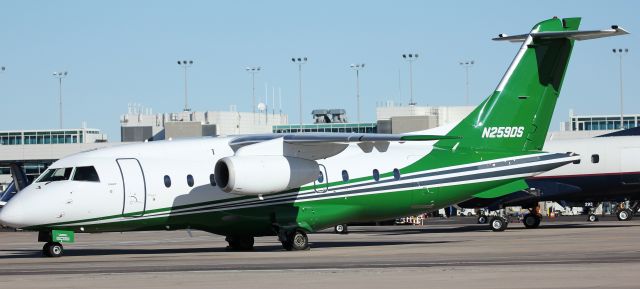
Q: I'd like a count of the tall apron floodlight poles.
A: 8